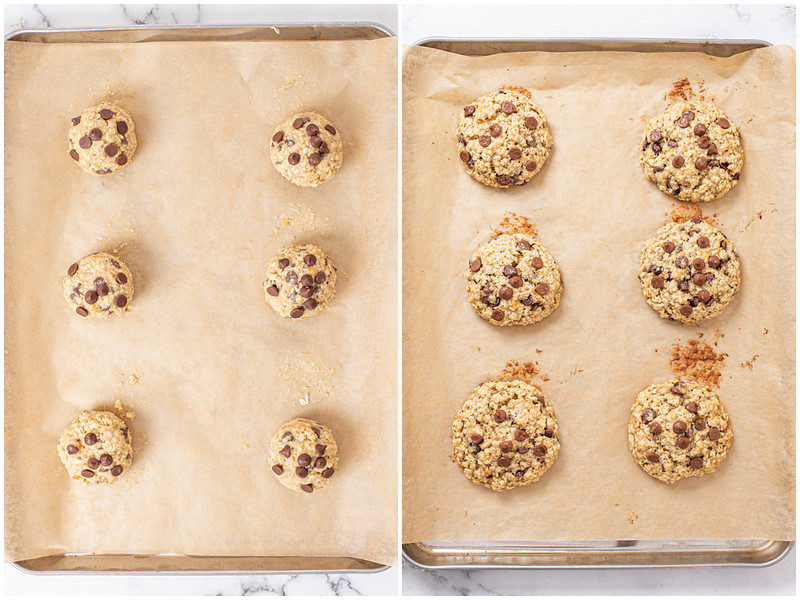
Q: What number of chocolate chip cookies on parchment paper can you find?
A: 12